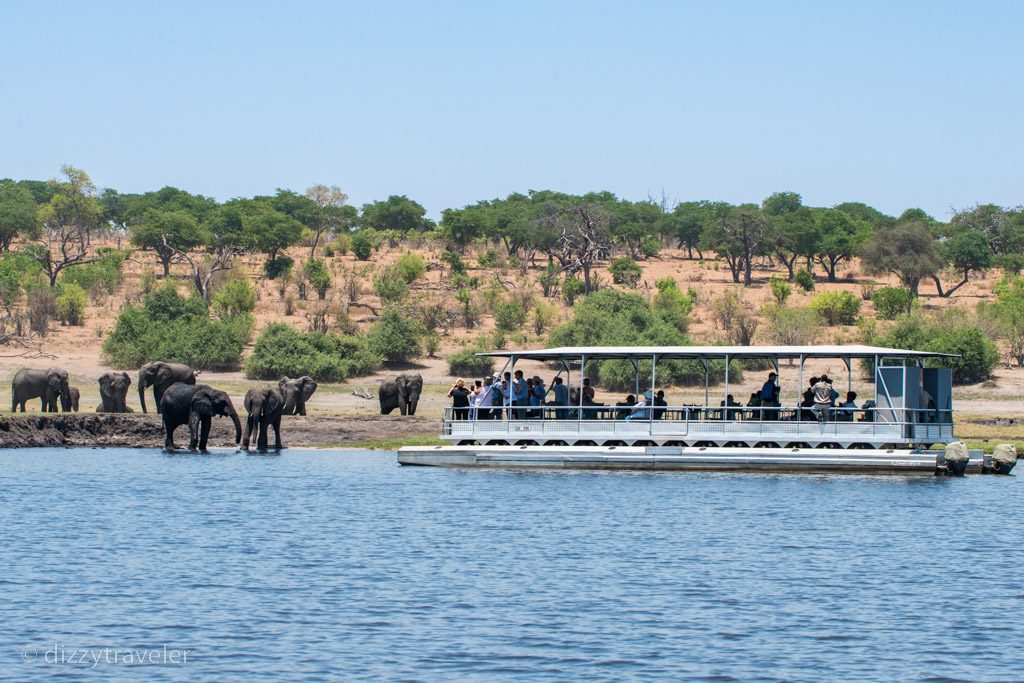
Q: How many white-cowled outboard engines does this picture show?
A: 2